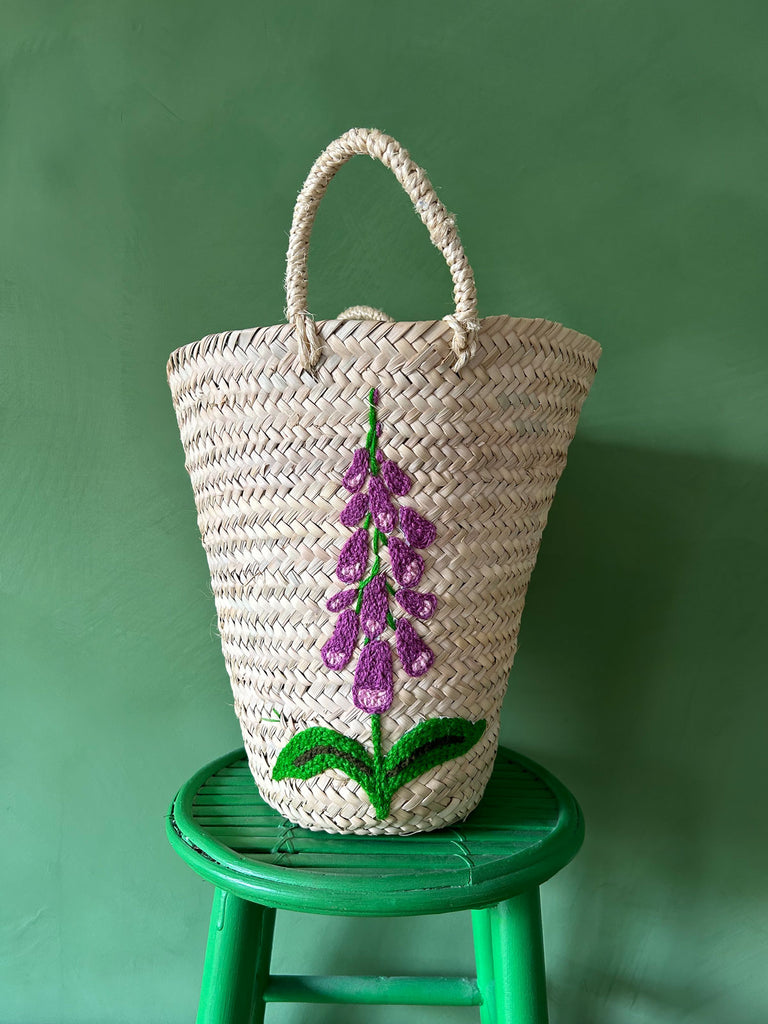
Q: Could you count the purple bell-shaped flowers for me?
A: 13